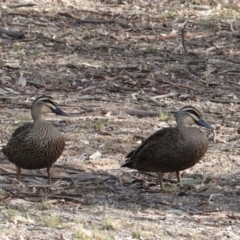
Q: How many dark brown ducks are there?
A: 2